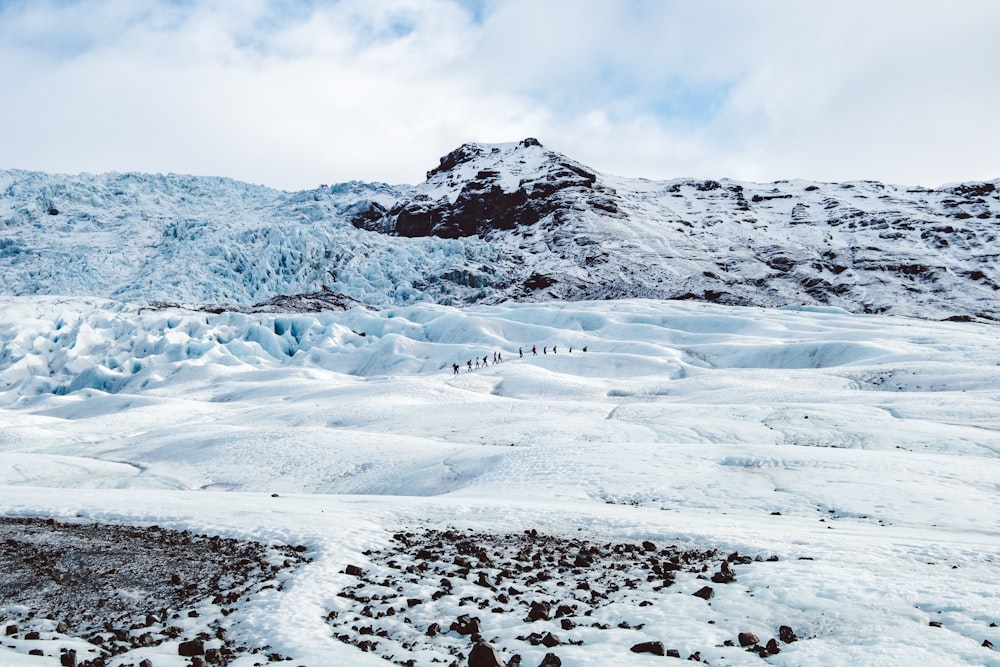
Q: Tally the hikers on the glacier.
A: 12